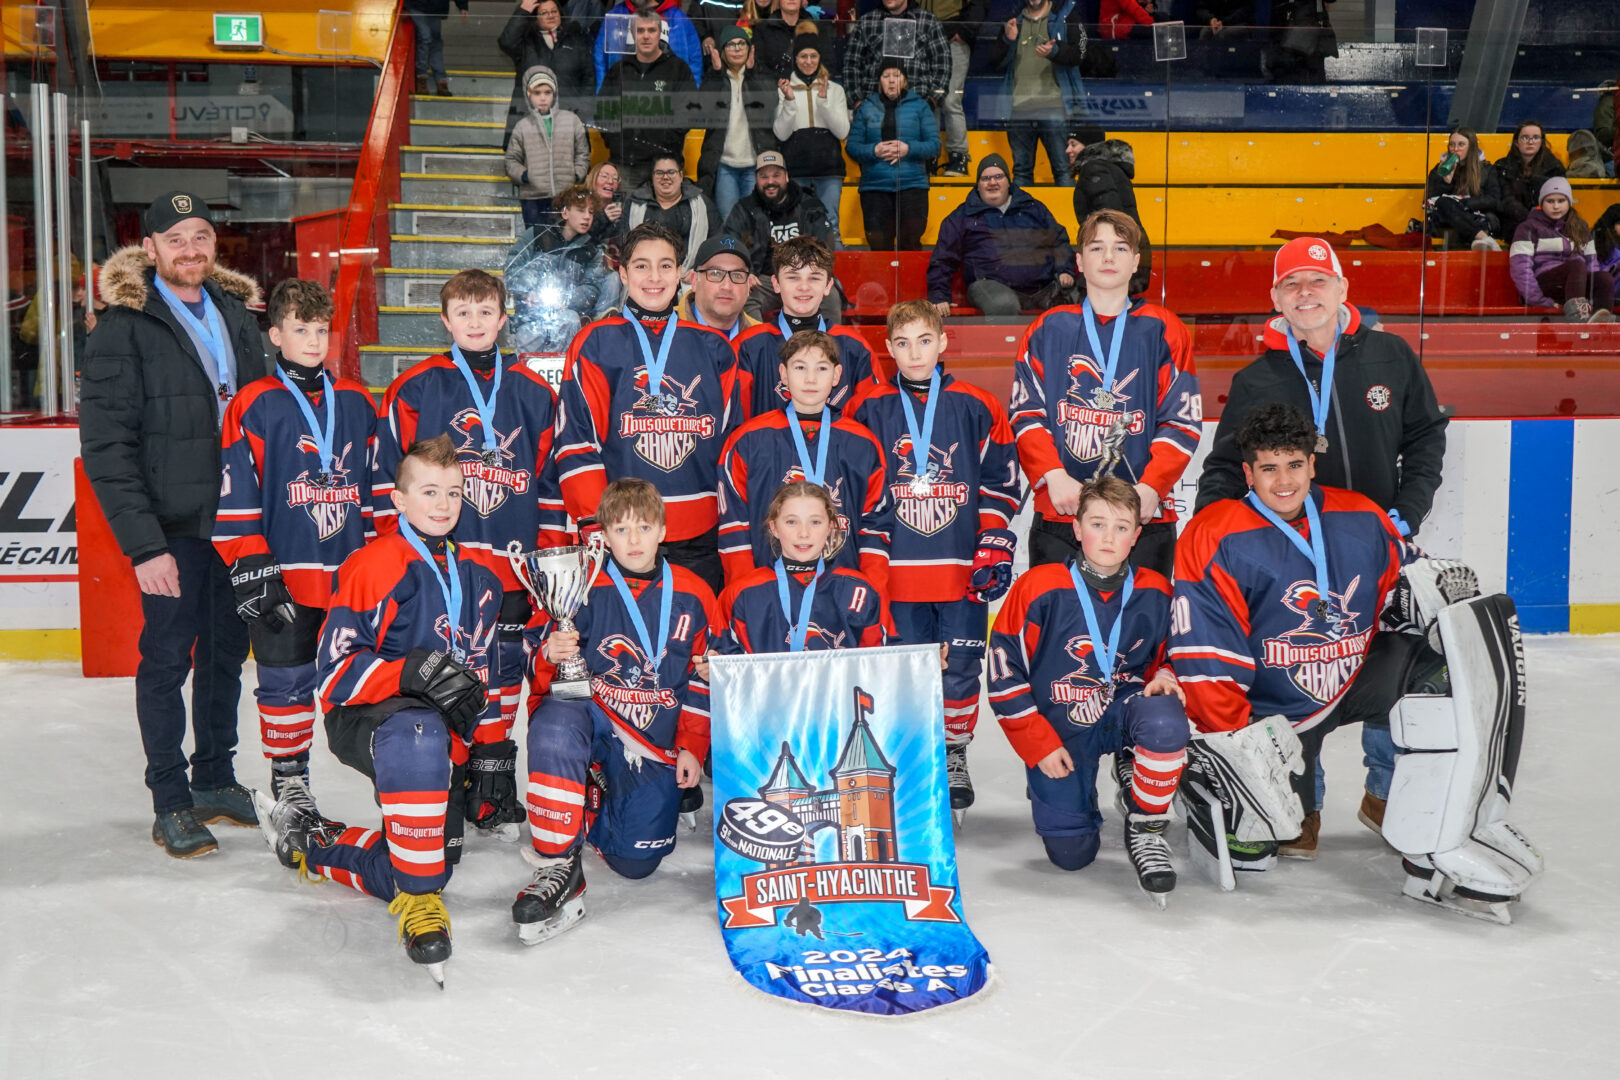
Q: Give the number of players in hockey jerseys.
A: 12